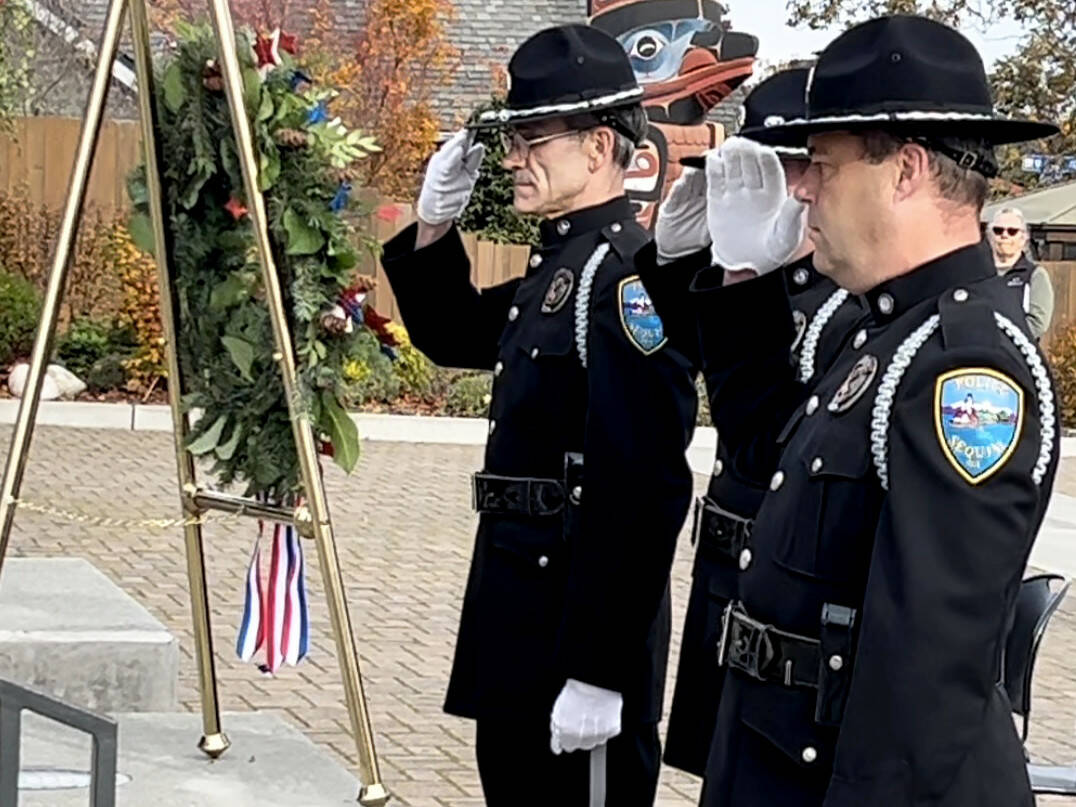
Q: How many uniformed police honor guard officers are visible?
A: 3